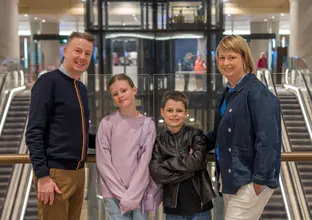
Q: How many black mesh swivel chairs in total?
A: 0